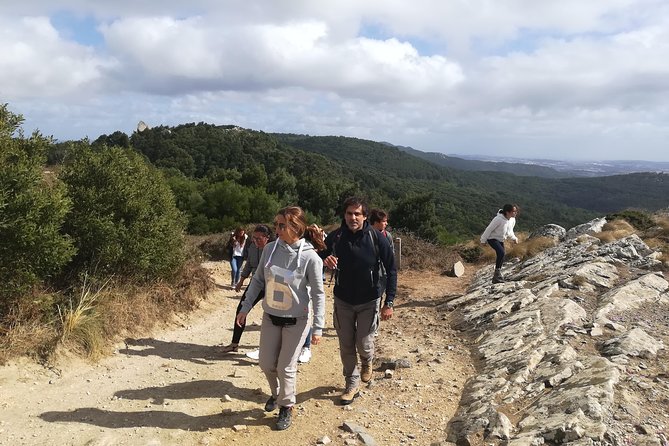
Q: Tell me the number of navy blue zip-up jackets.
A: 1